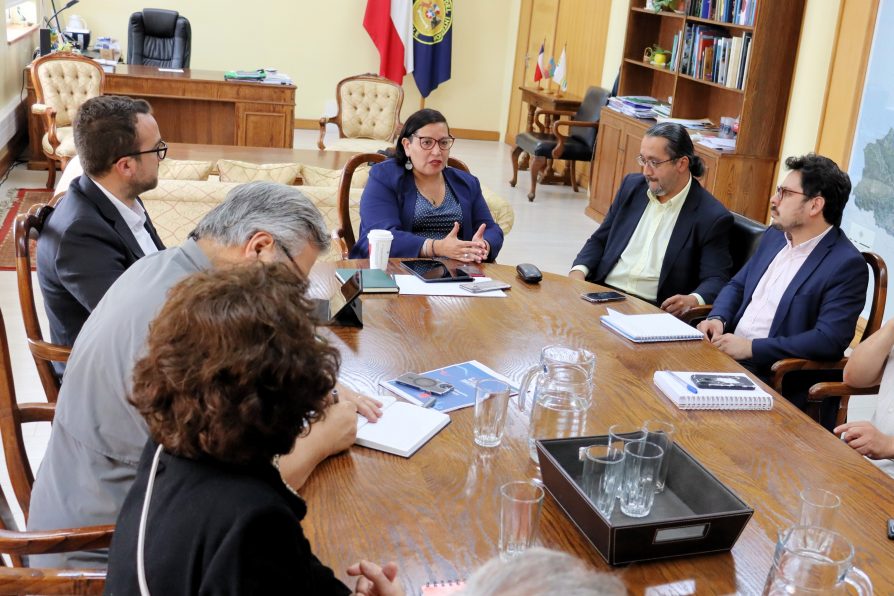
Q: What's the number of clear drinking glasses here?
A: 7